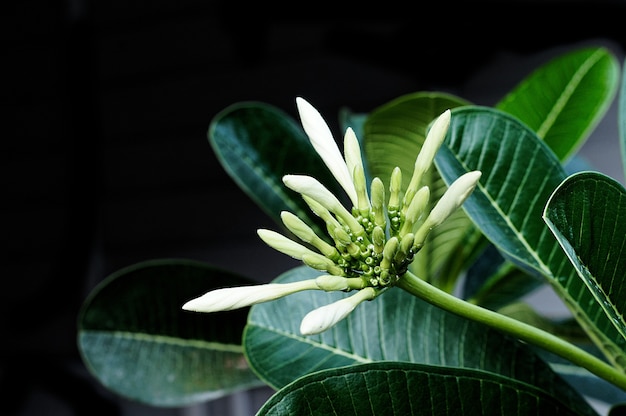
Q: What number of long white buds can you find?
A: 8